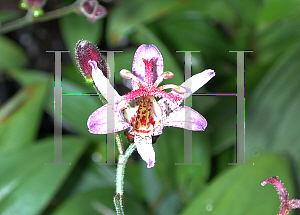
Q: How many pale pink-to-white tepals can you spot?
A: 6